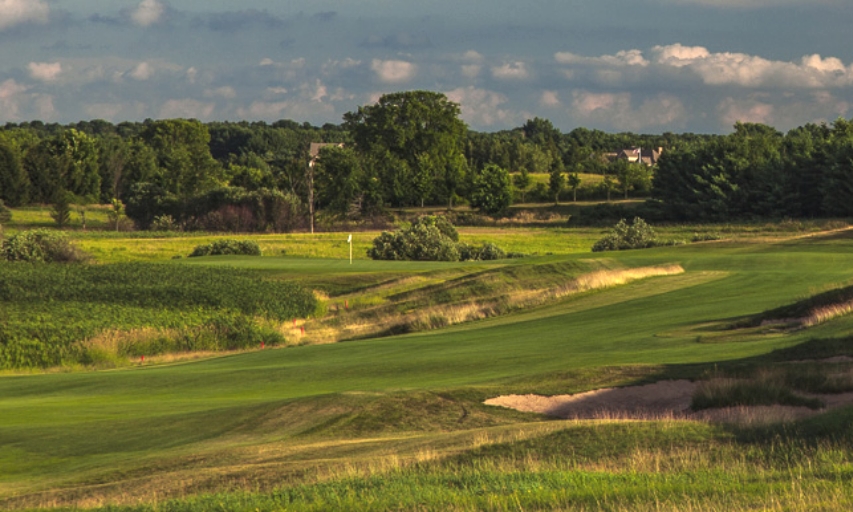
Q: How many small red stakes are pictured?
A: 5